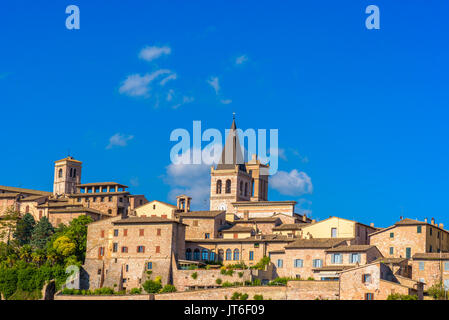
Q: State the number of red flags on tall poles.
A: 0